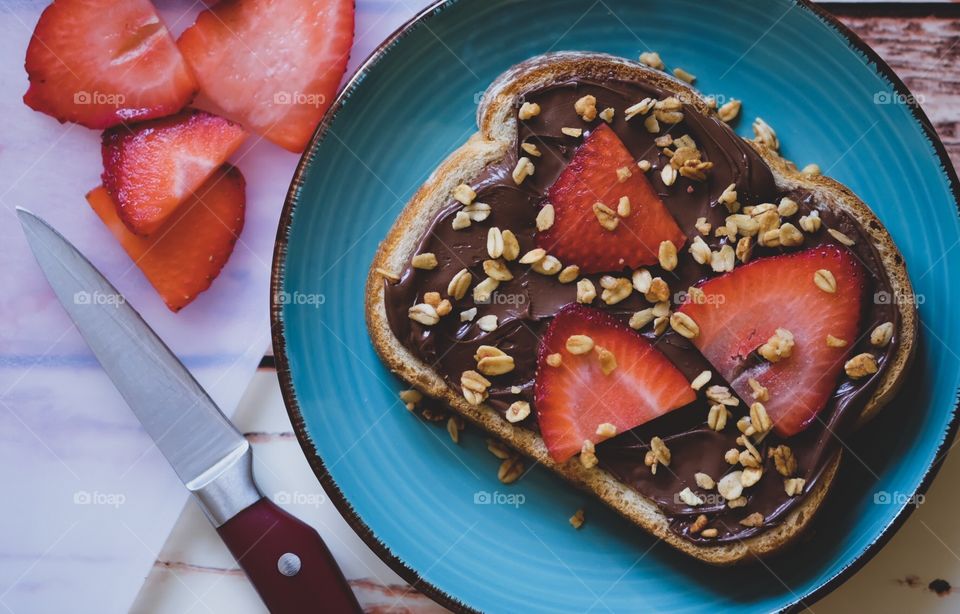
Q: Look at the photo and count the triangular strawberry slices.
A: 7